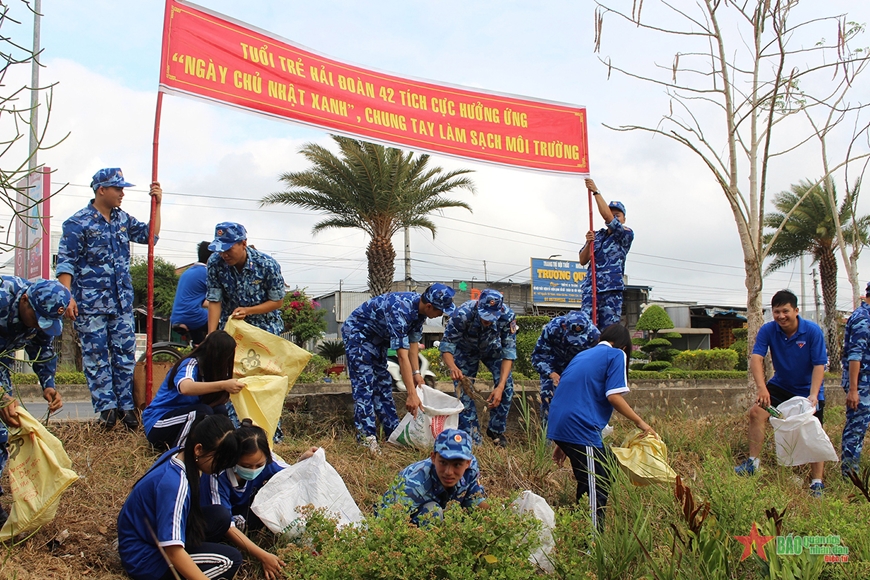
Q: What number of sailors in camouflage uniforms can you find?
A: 9